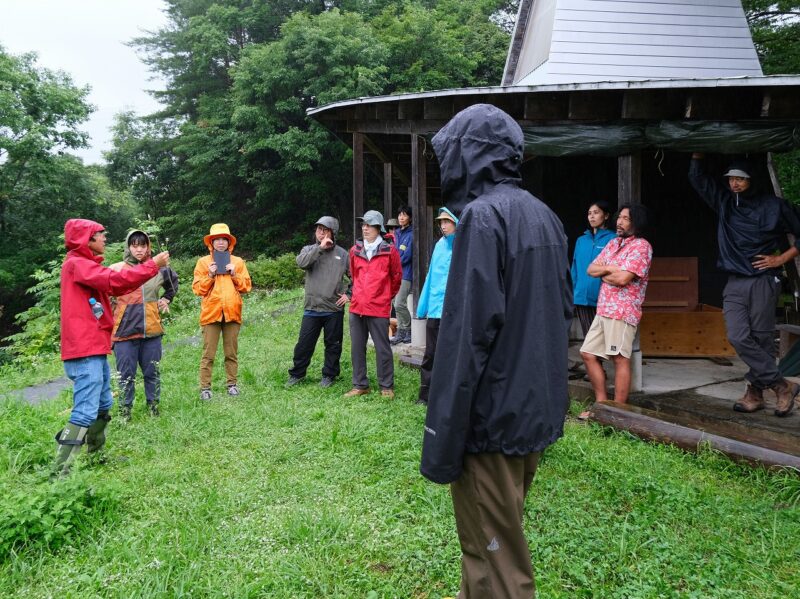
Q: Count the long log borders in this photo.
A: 1